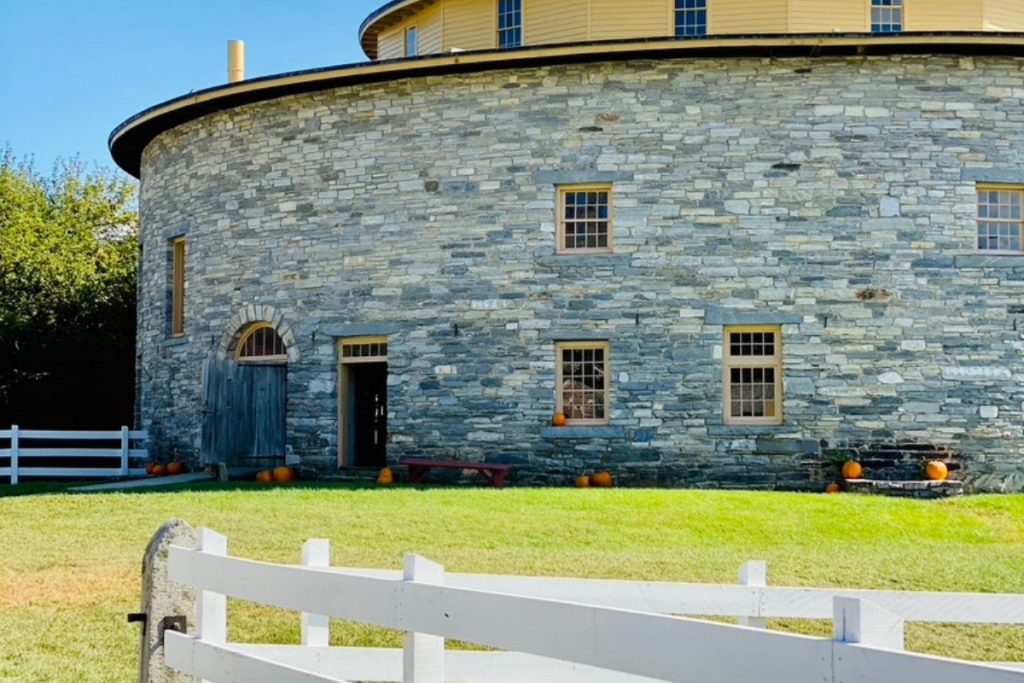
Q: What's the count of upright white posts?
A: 7